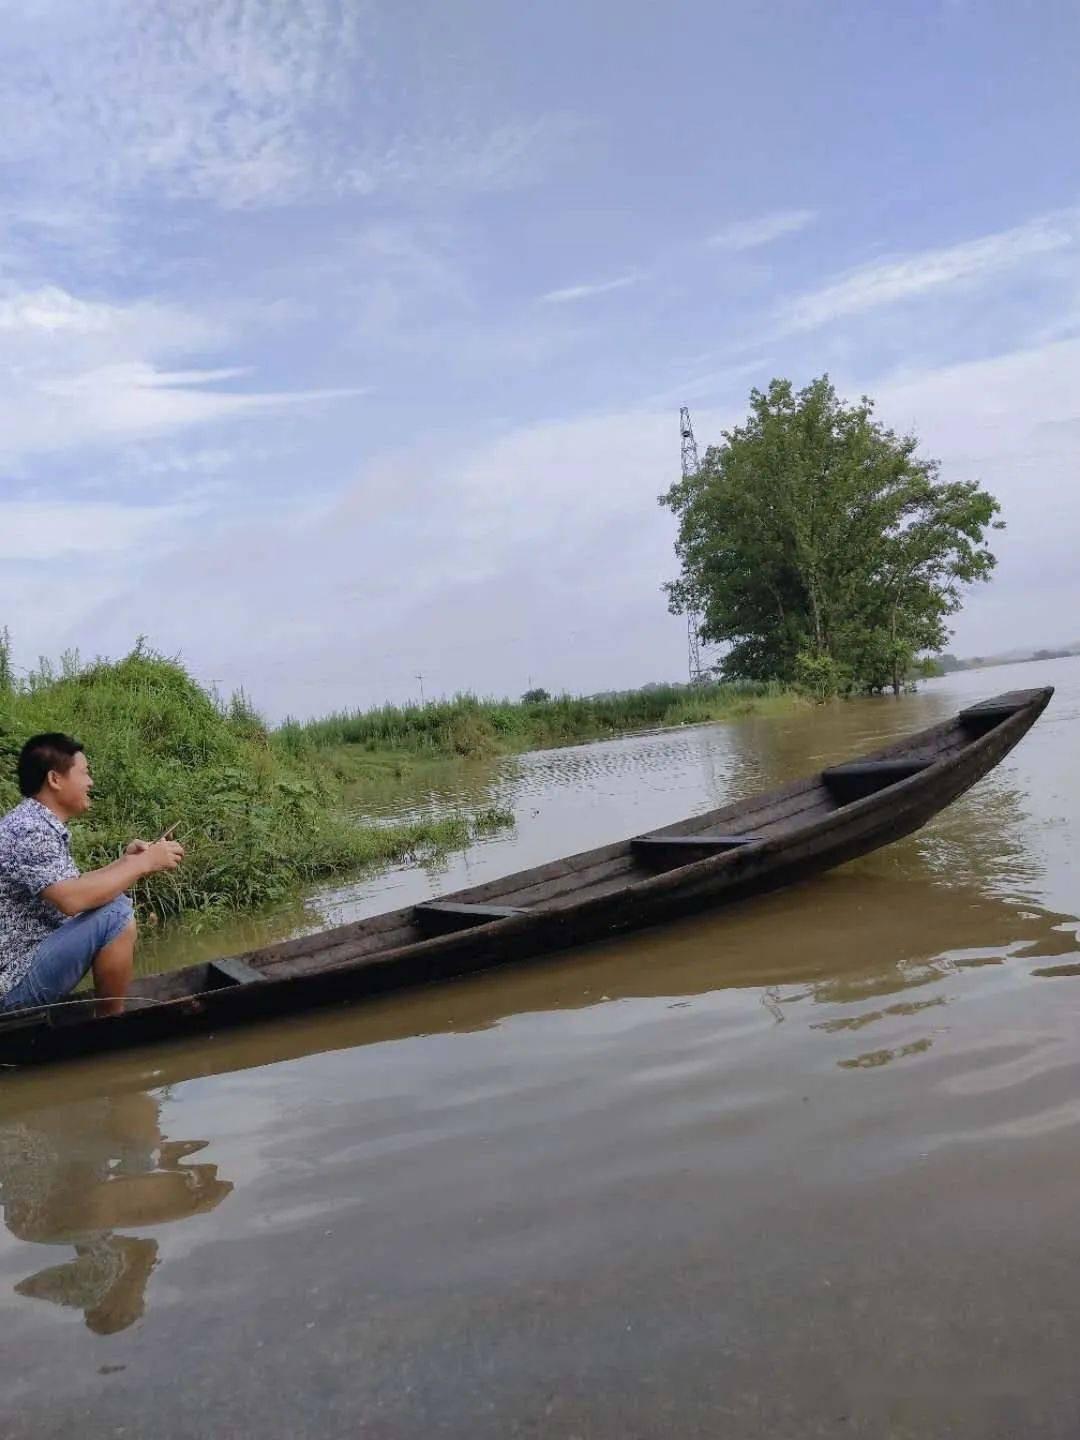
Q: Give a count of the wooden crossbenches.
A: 5